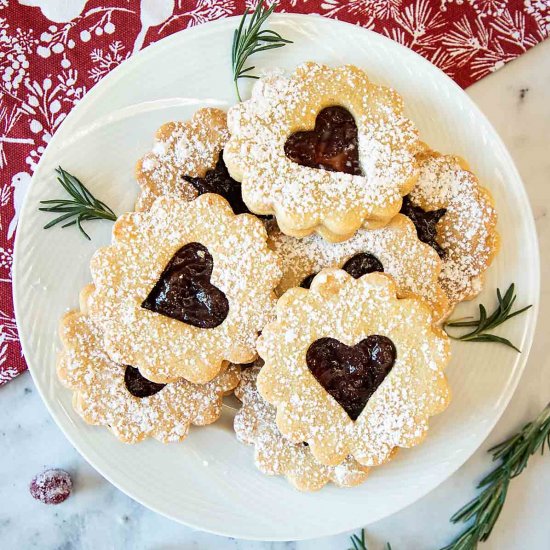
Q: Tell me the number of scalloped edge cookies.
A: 8